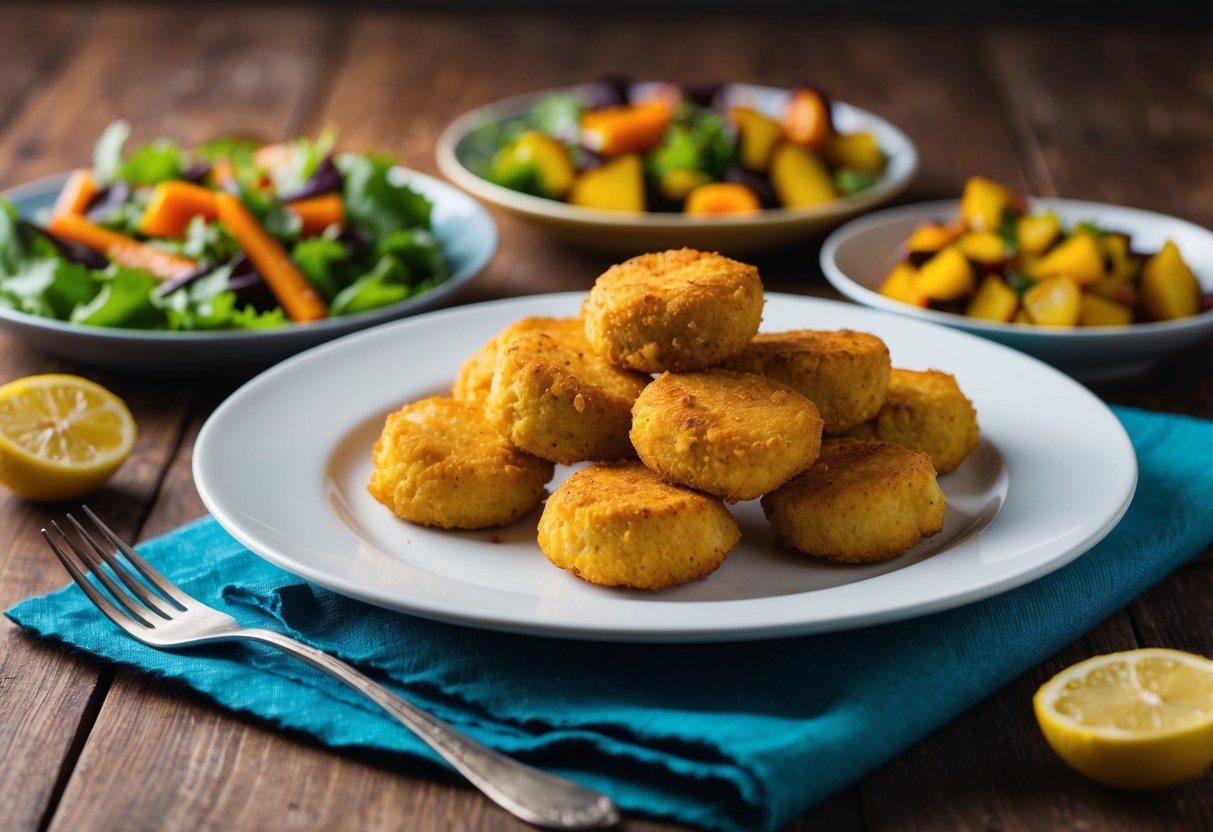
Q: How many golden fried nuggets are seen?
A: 9